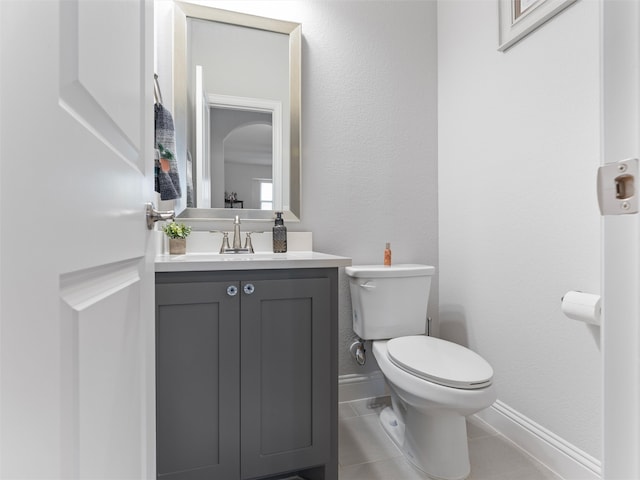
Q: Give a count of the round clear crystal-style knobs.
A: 2